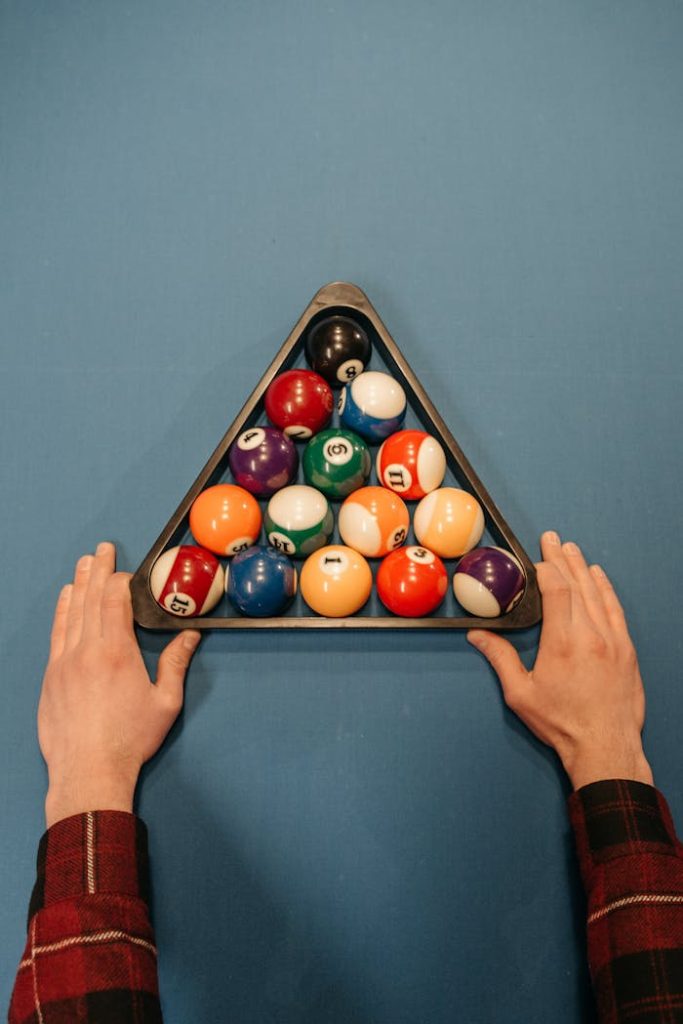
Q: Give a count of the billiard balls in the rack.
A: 15